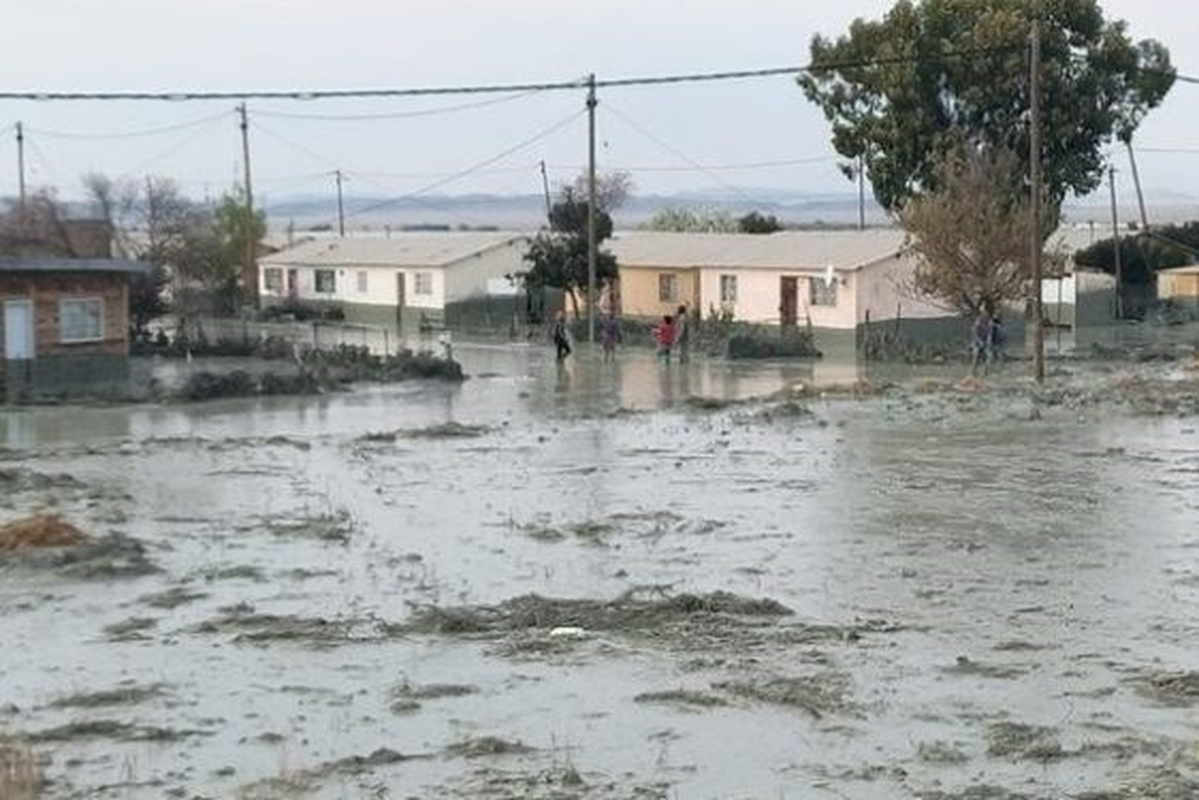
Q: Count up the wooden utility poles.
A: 9